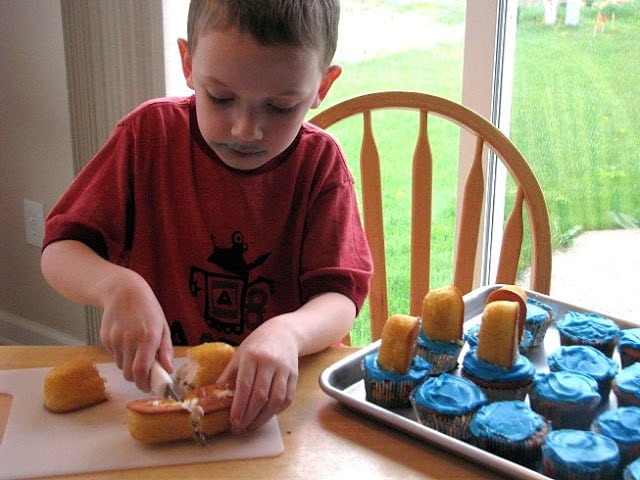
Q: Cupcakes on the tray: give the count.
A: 15